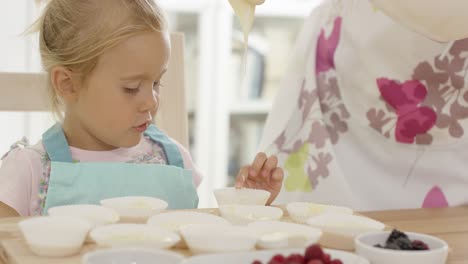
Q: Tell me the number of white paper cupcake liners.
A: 11